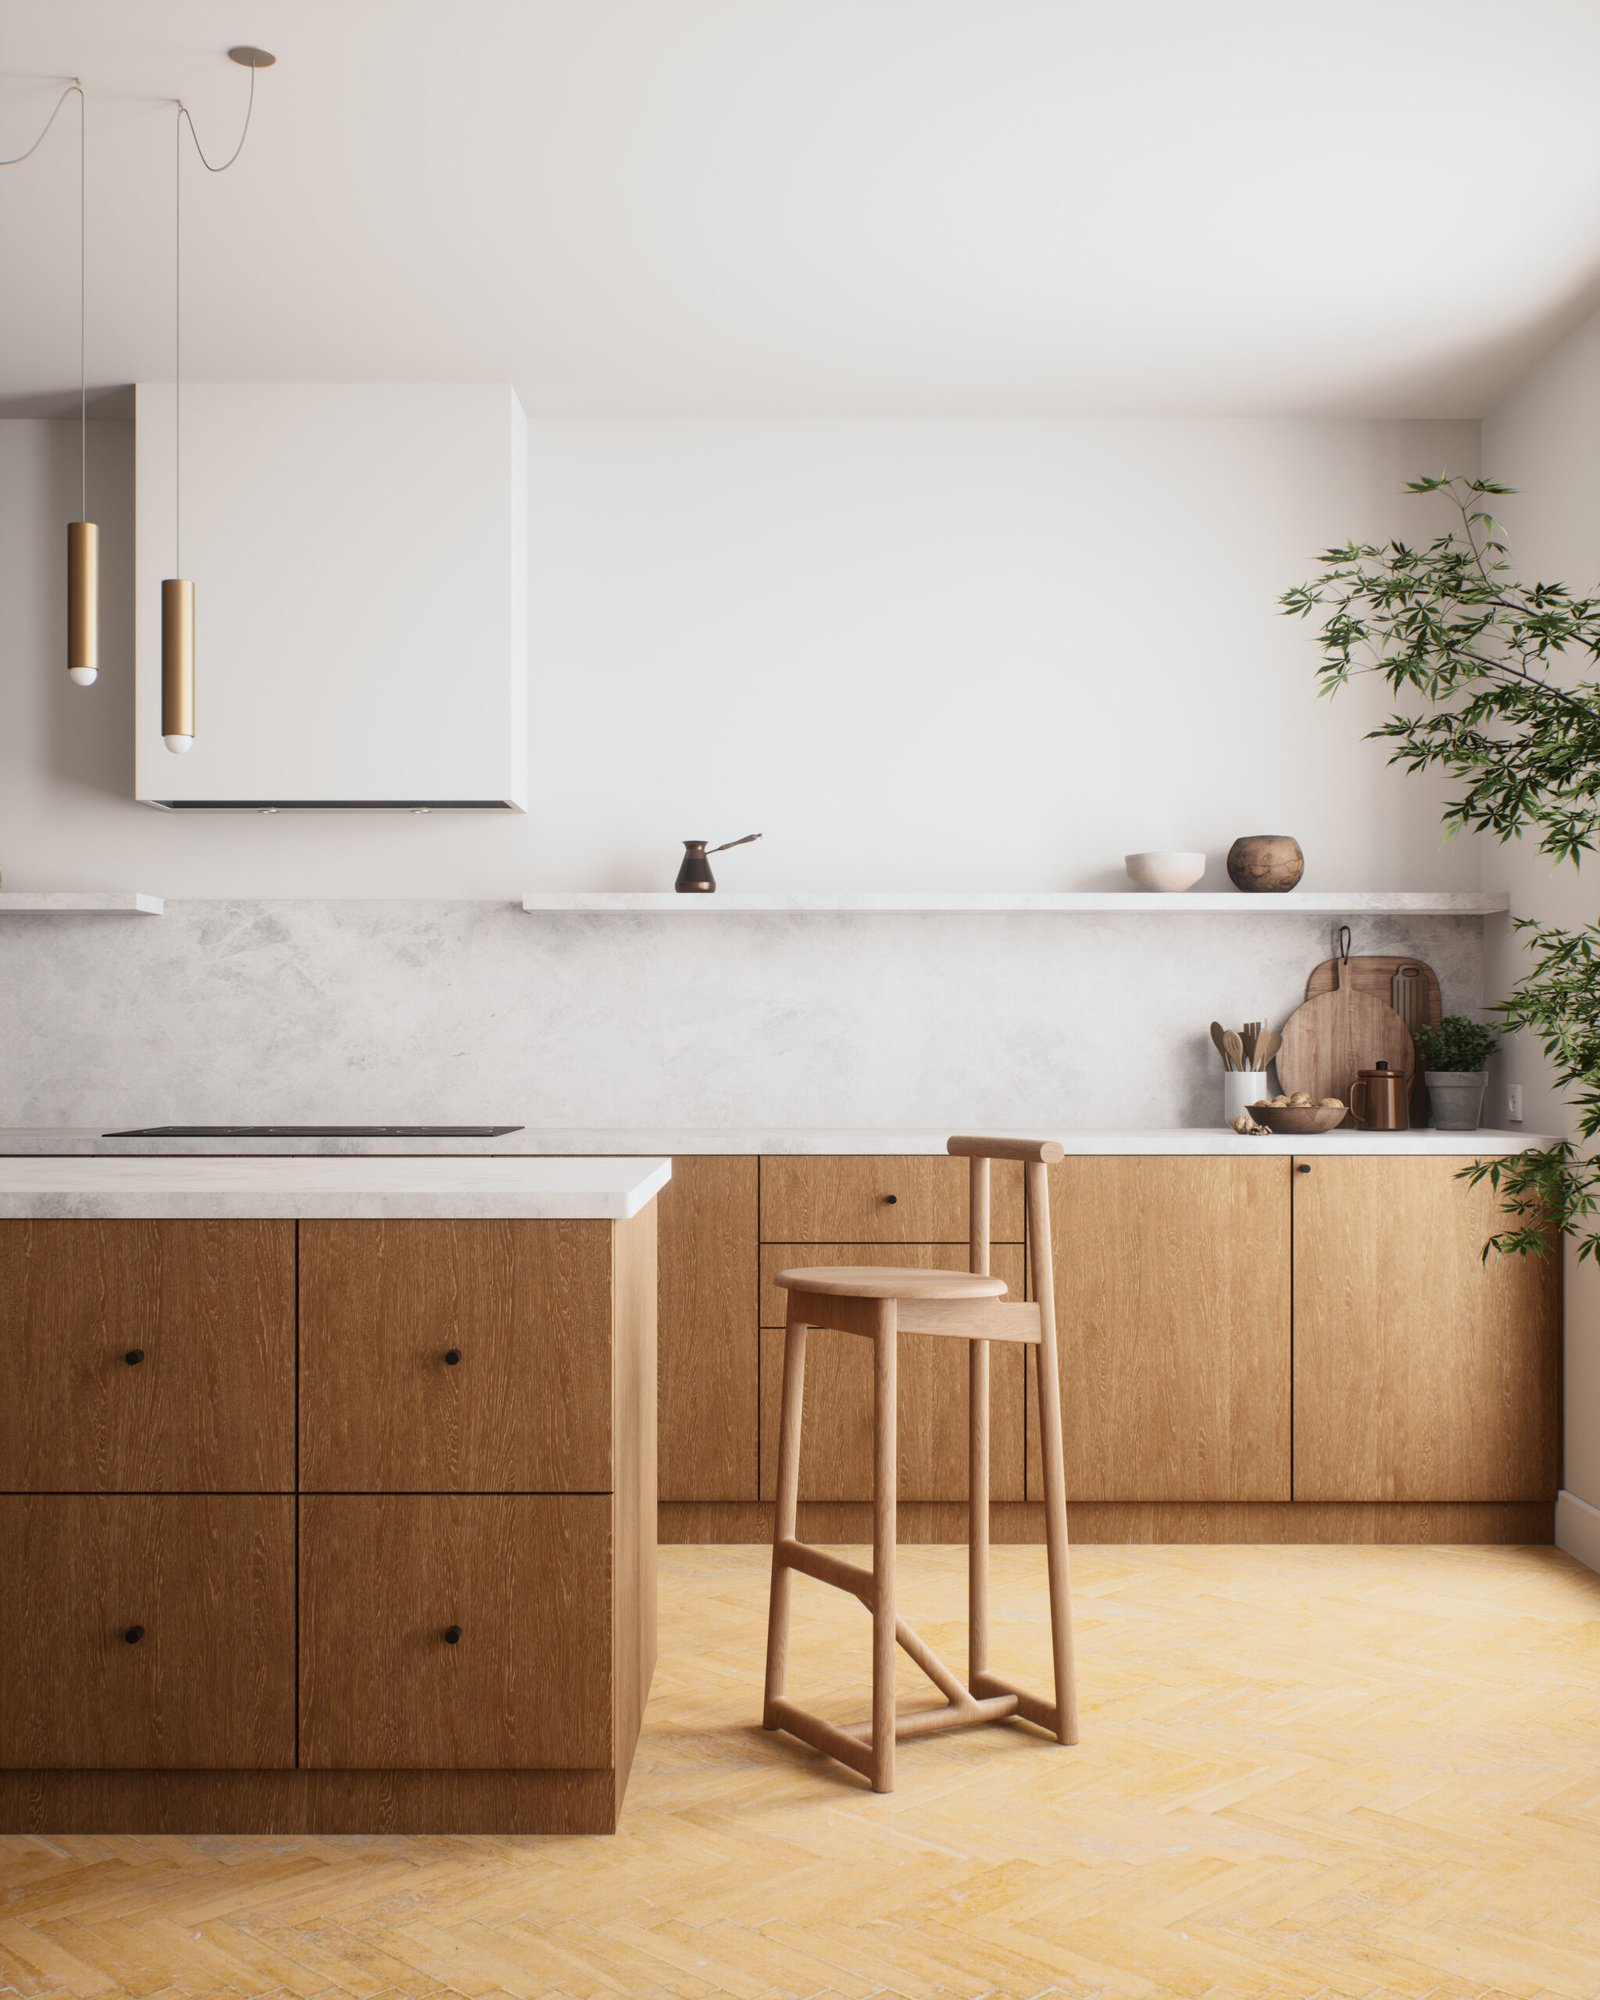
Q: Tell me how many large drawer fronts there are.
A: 4